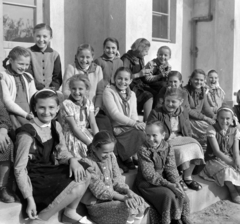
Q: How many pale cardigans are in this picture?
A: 3